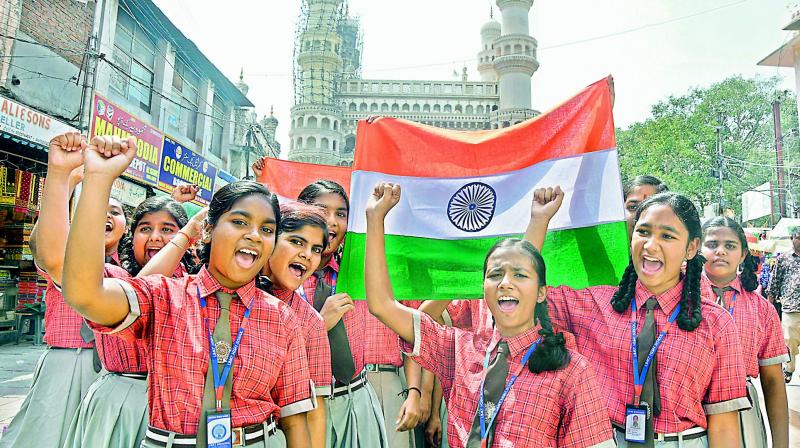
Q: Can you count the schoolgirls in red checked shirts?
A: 9